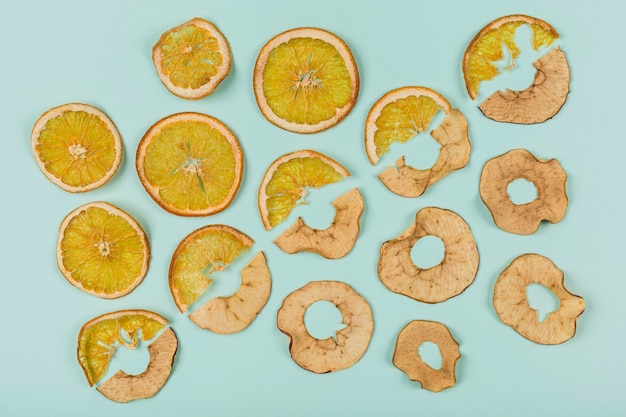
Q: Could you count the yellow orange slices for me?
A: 10